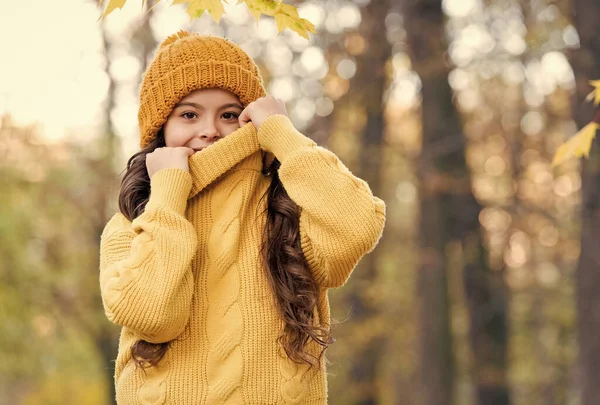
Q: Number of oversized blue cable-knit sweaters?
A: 0